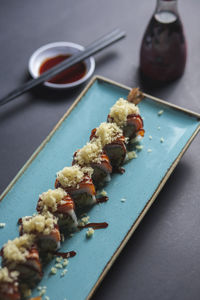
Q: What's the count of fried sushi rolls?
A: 8